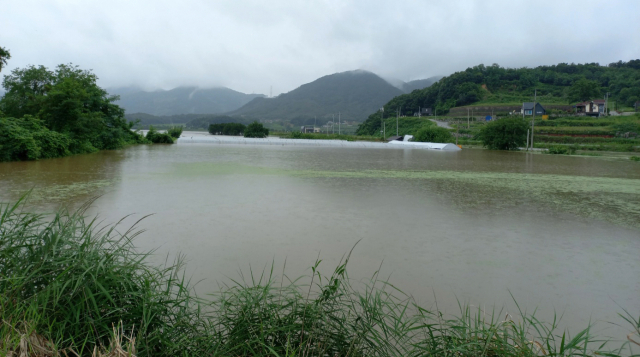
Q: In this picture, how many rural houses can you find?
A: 2